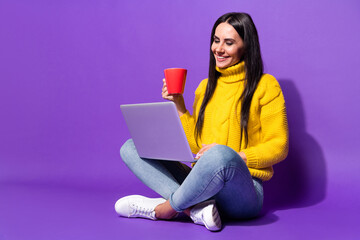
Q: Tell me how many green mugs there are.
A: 0